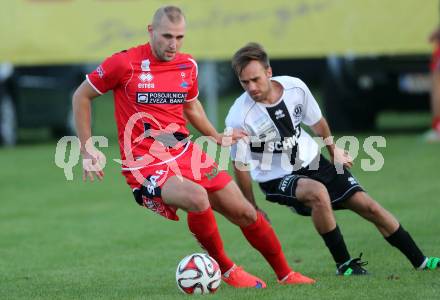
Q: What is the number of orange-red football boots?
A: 2